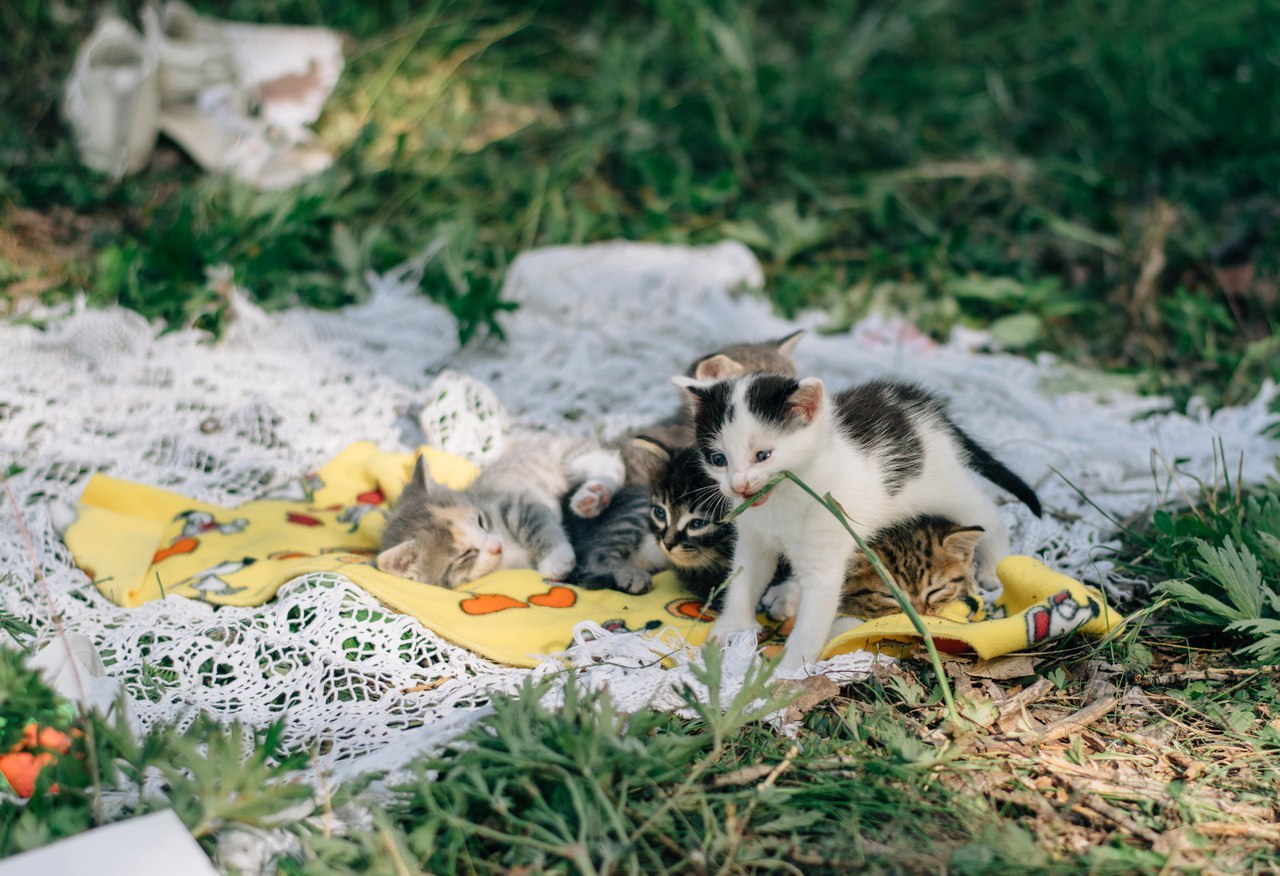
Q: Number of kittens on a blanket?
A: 5